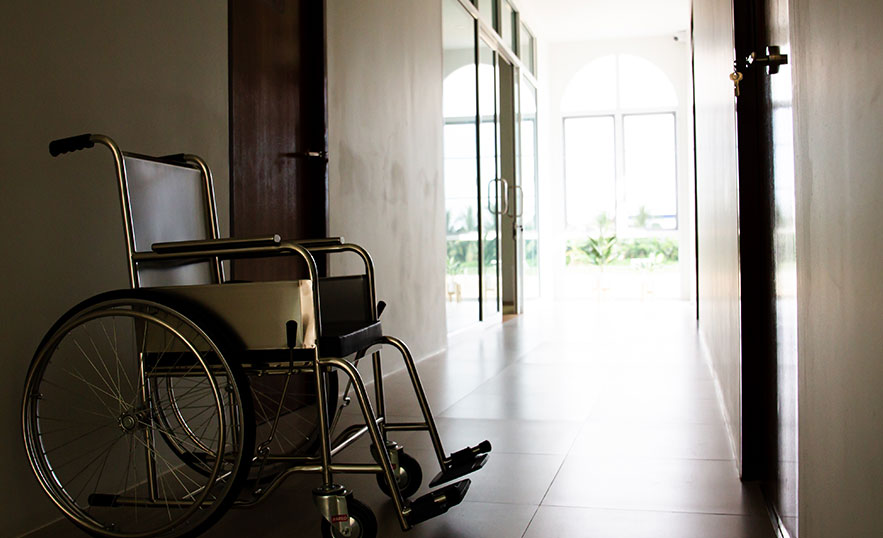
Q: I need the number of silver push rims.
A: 2